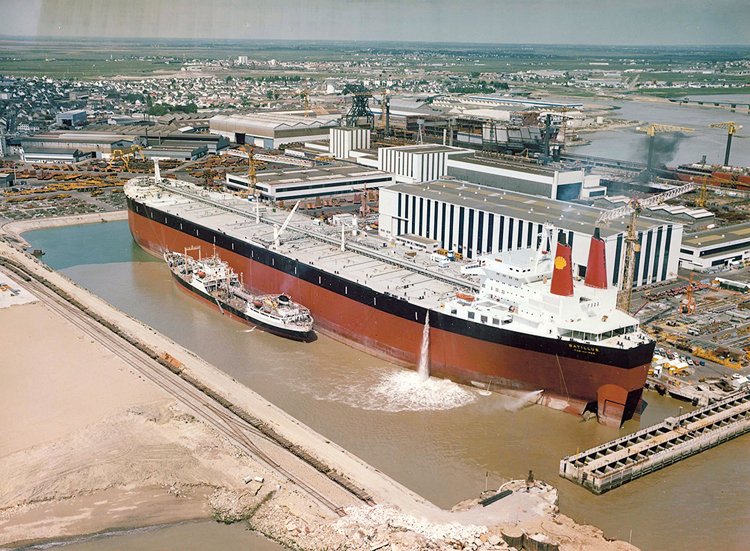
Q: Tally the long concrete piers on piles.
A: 1